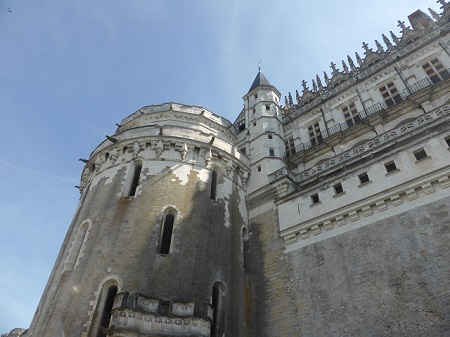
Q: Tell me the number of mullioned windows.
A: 5